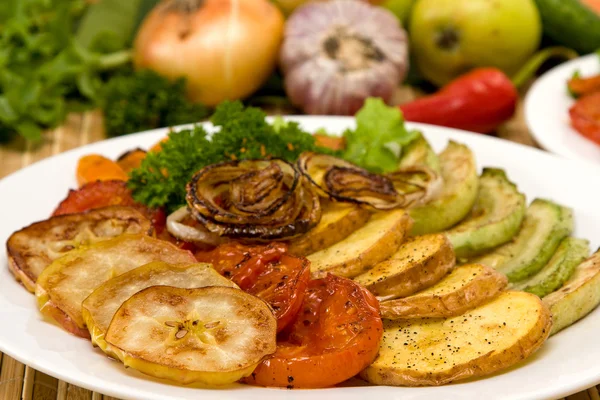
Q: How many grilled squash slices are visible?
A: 6